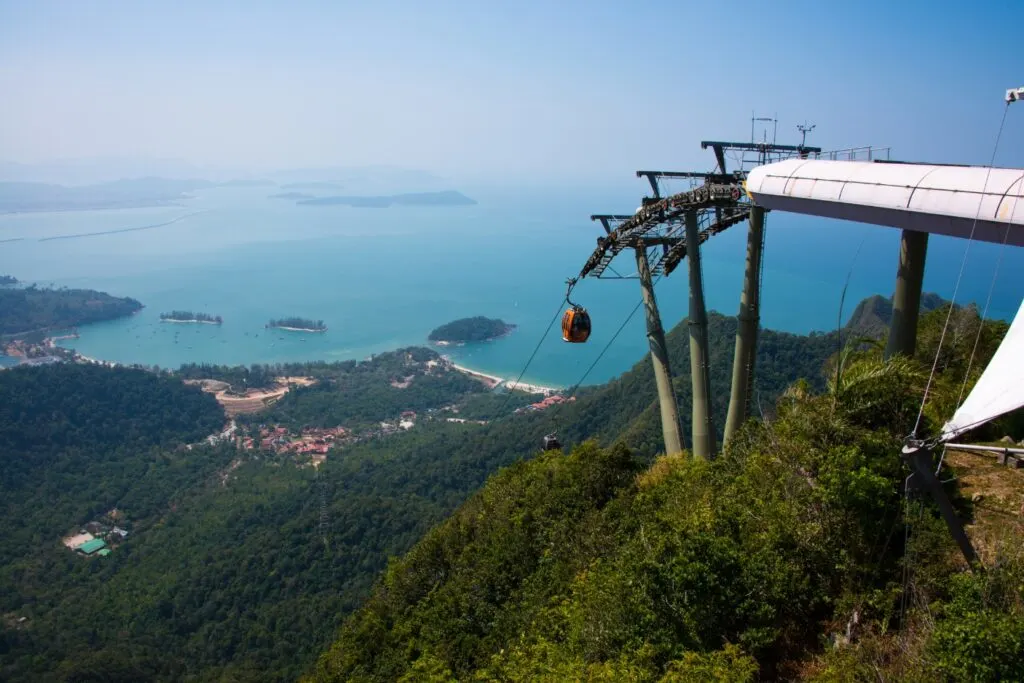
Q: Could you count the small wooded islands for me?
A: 3